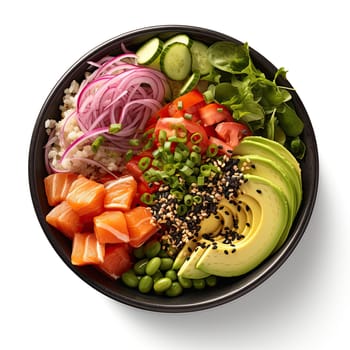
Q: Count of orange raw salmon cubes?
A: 8